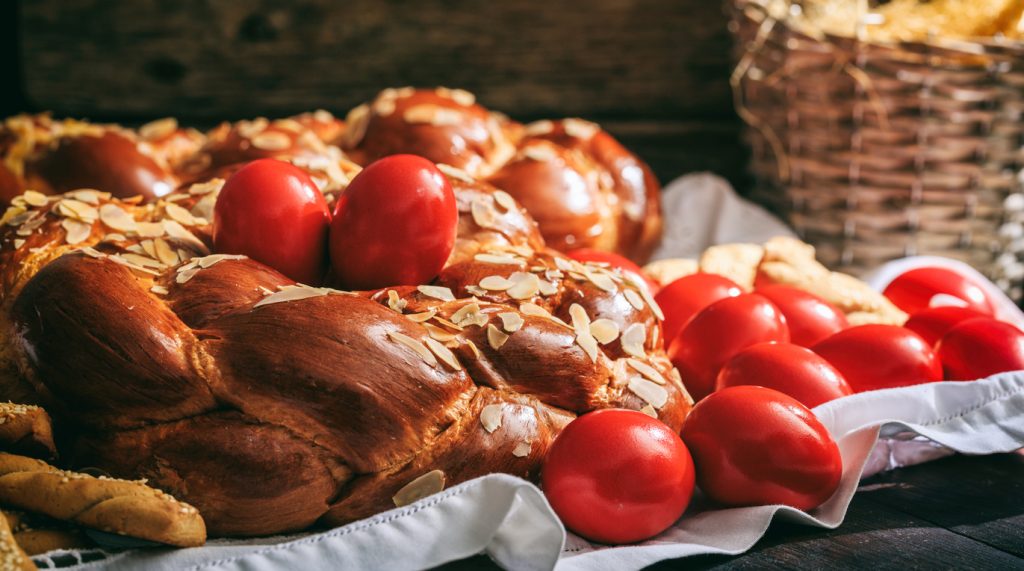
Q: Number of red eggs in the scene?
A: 13